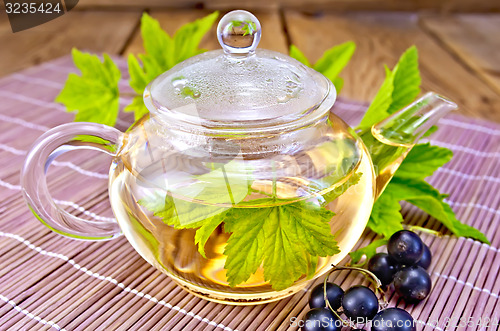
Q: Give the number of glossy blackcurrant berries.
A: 8